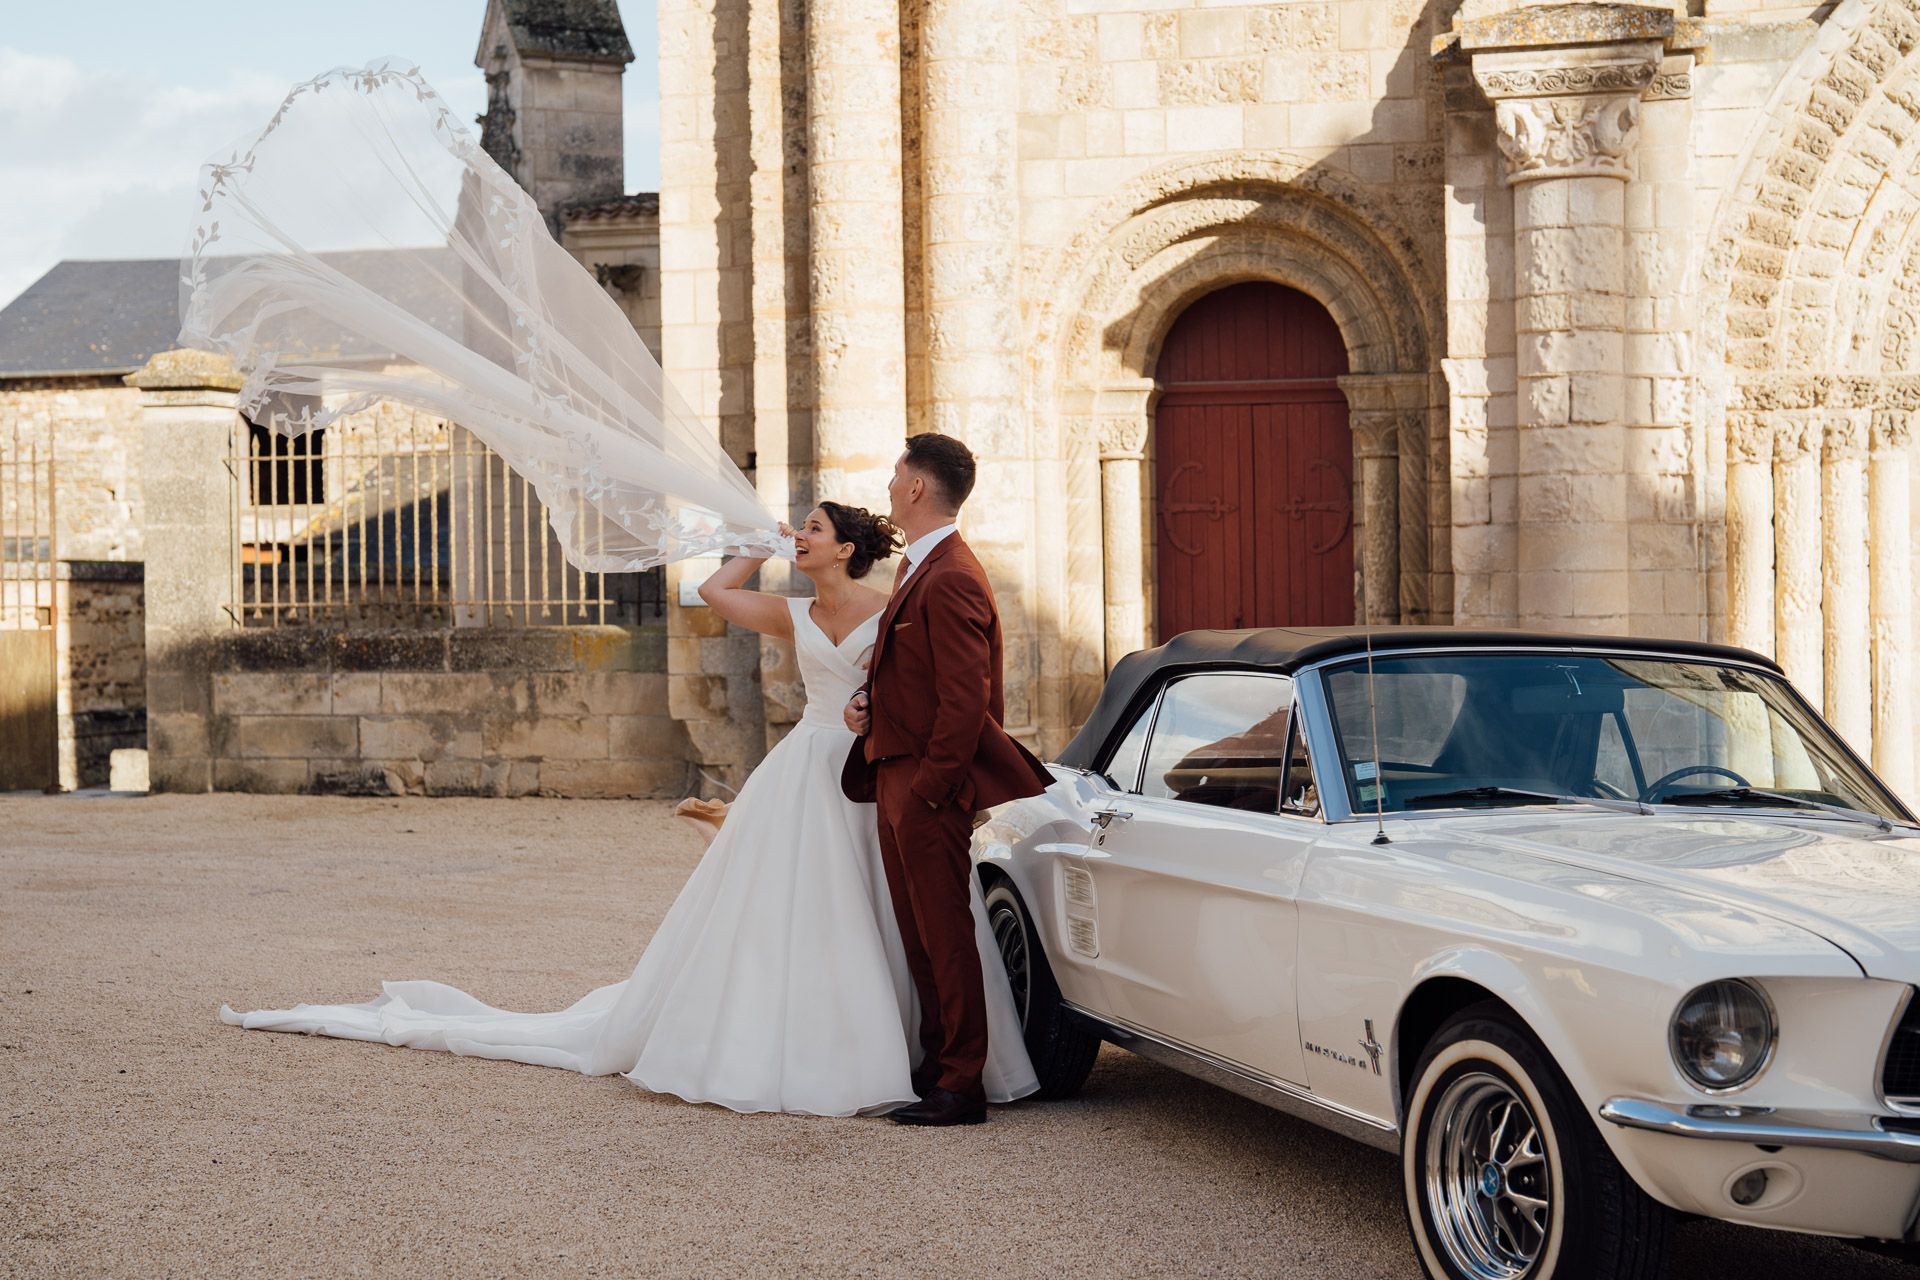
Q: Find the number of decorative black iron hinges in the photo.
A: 2